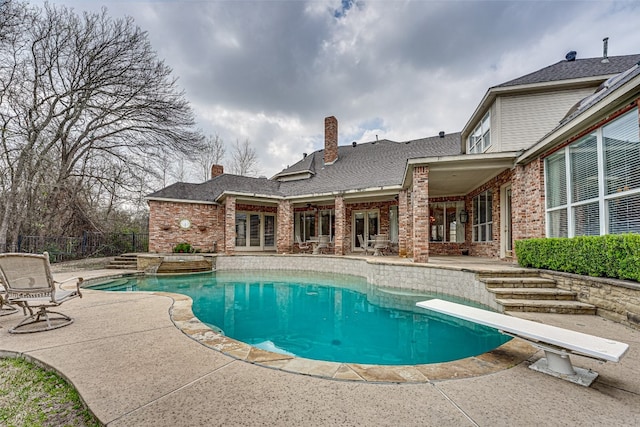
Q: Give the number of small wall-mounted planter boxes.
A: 2